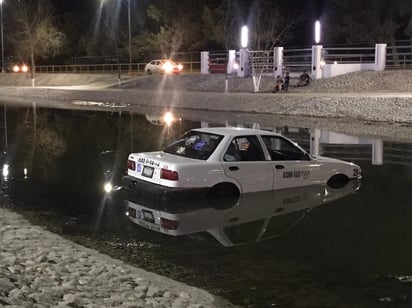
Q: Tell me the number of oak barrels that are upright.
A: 0